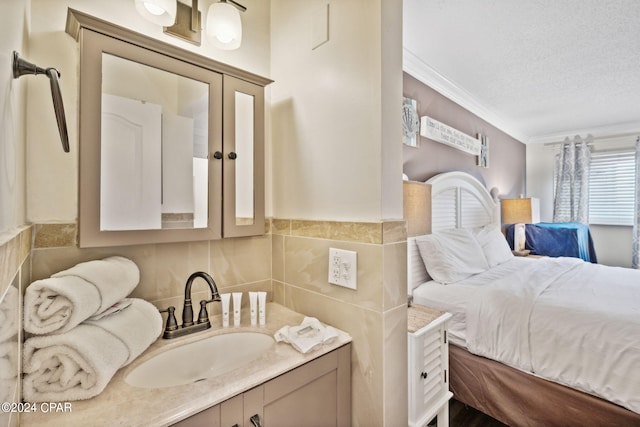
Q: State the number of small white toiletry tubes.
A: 4